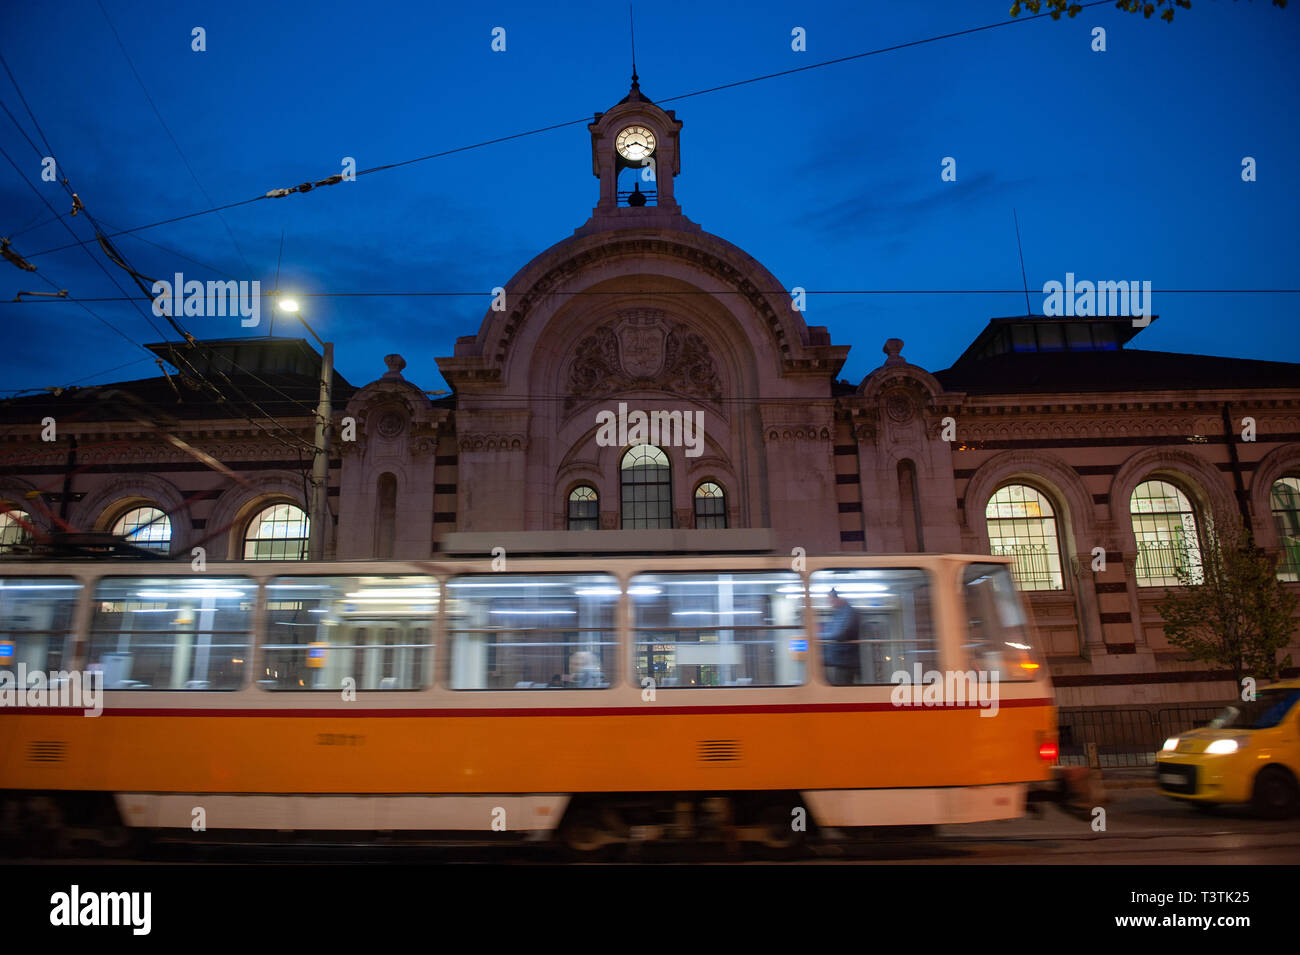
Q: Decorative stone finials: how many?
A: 2